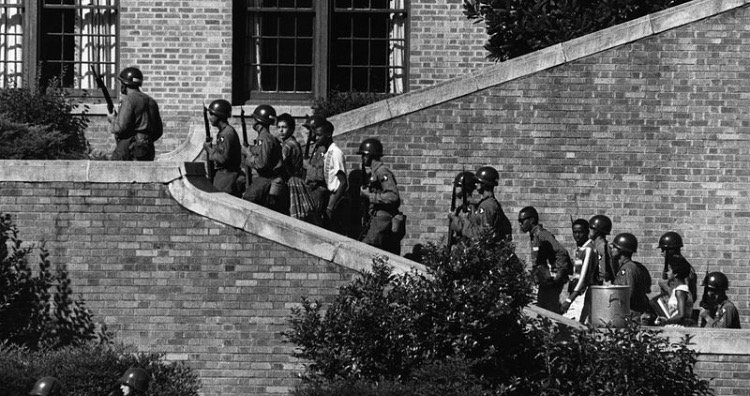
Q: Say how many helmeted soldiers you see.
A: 13